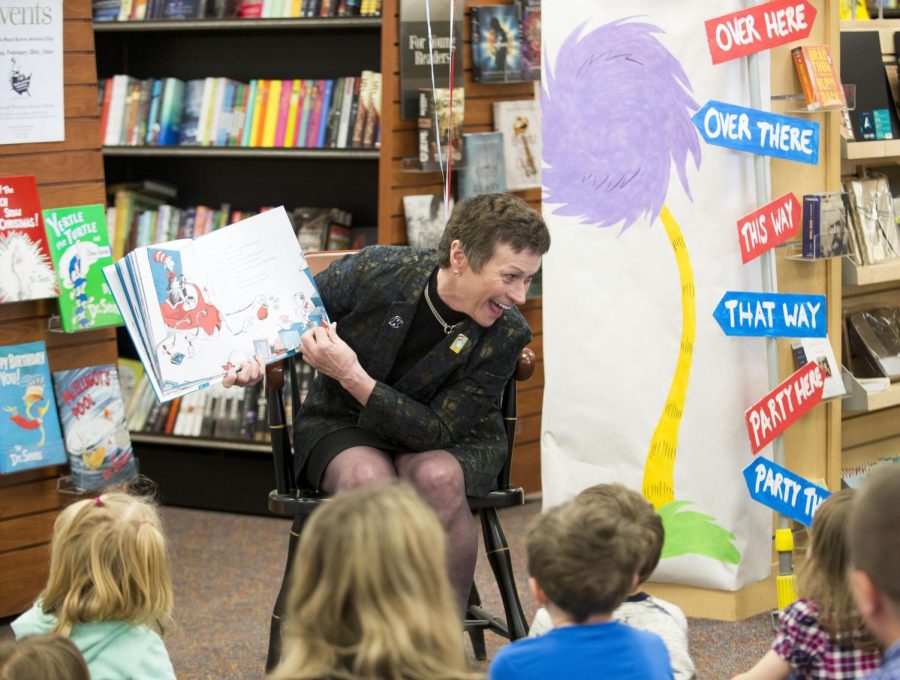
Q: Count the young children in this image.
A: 7